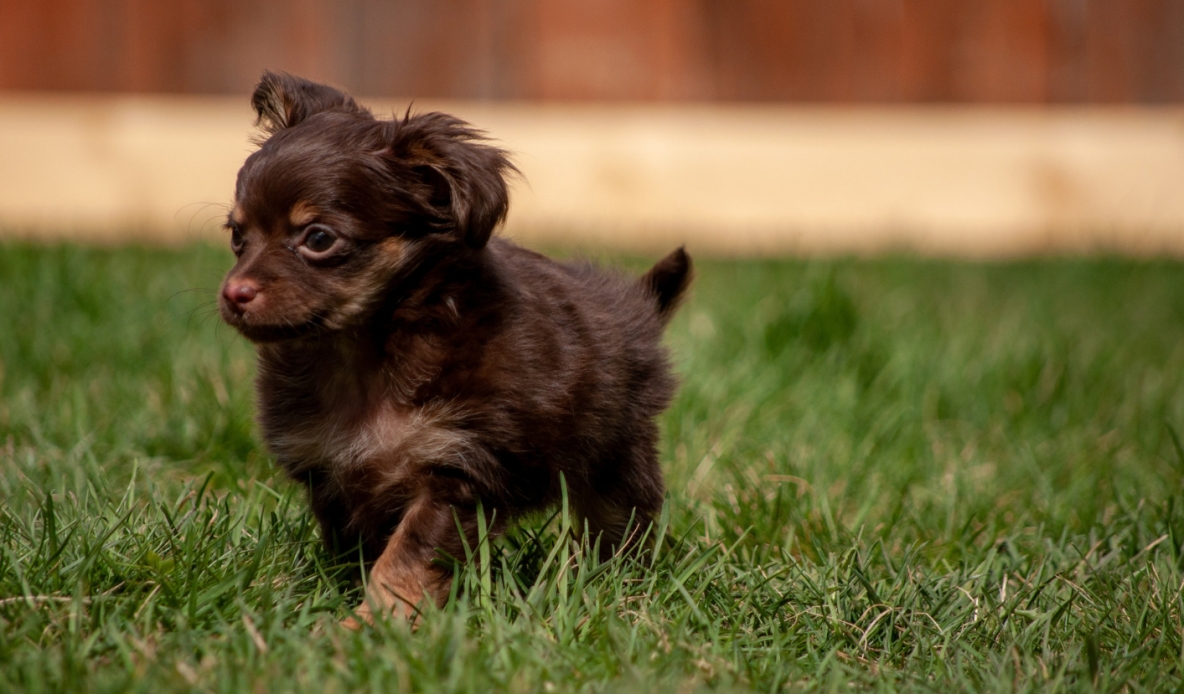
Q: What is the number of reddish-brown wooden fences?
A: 1